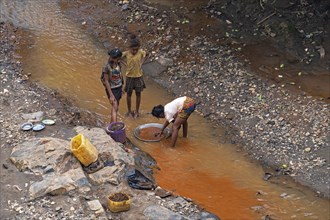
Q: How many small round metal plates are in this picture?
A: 3